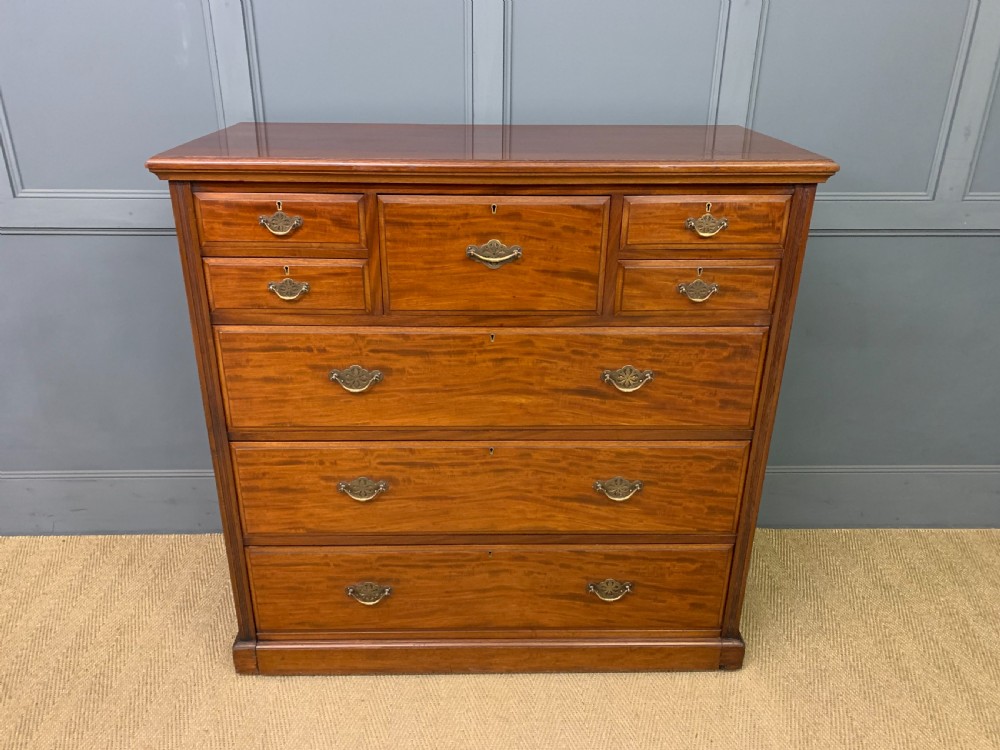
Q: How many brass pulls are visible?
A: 11